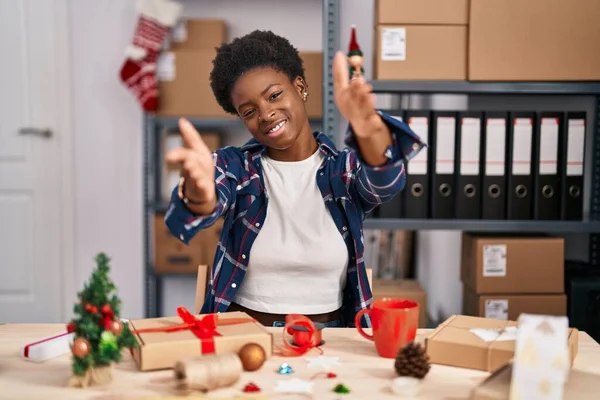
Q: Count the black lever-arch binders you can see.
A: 8